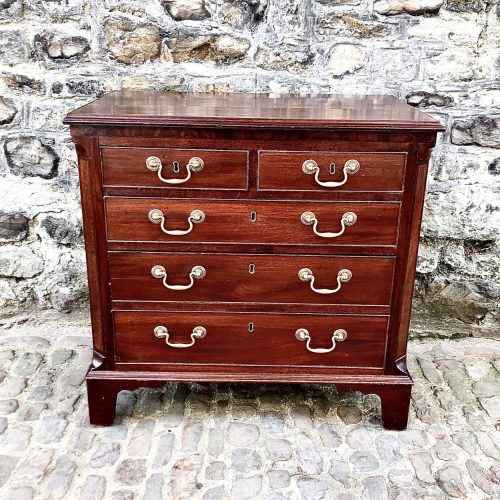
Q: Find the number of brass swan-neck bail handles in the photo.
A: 8